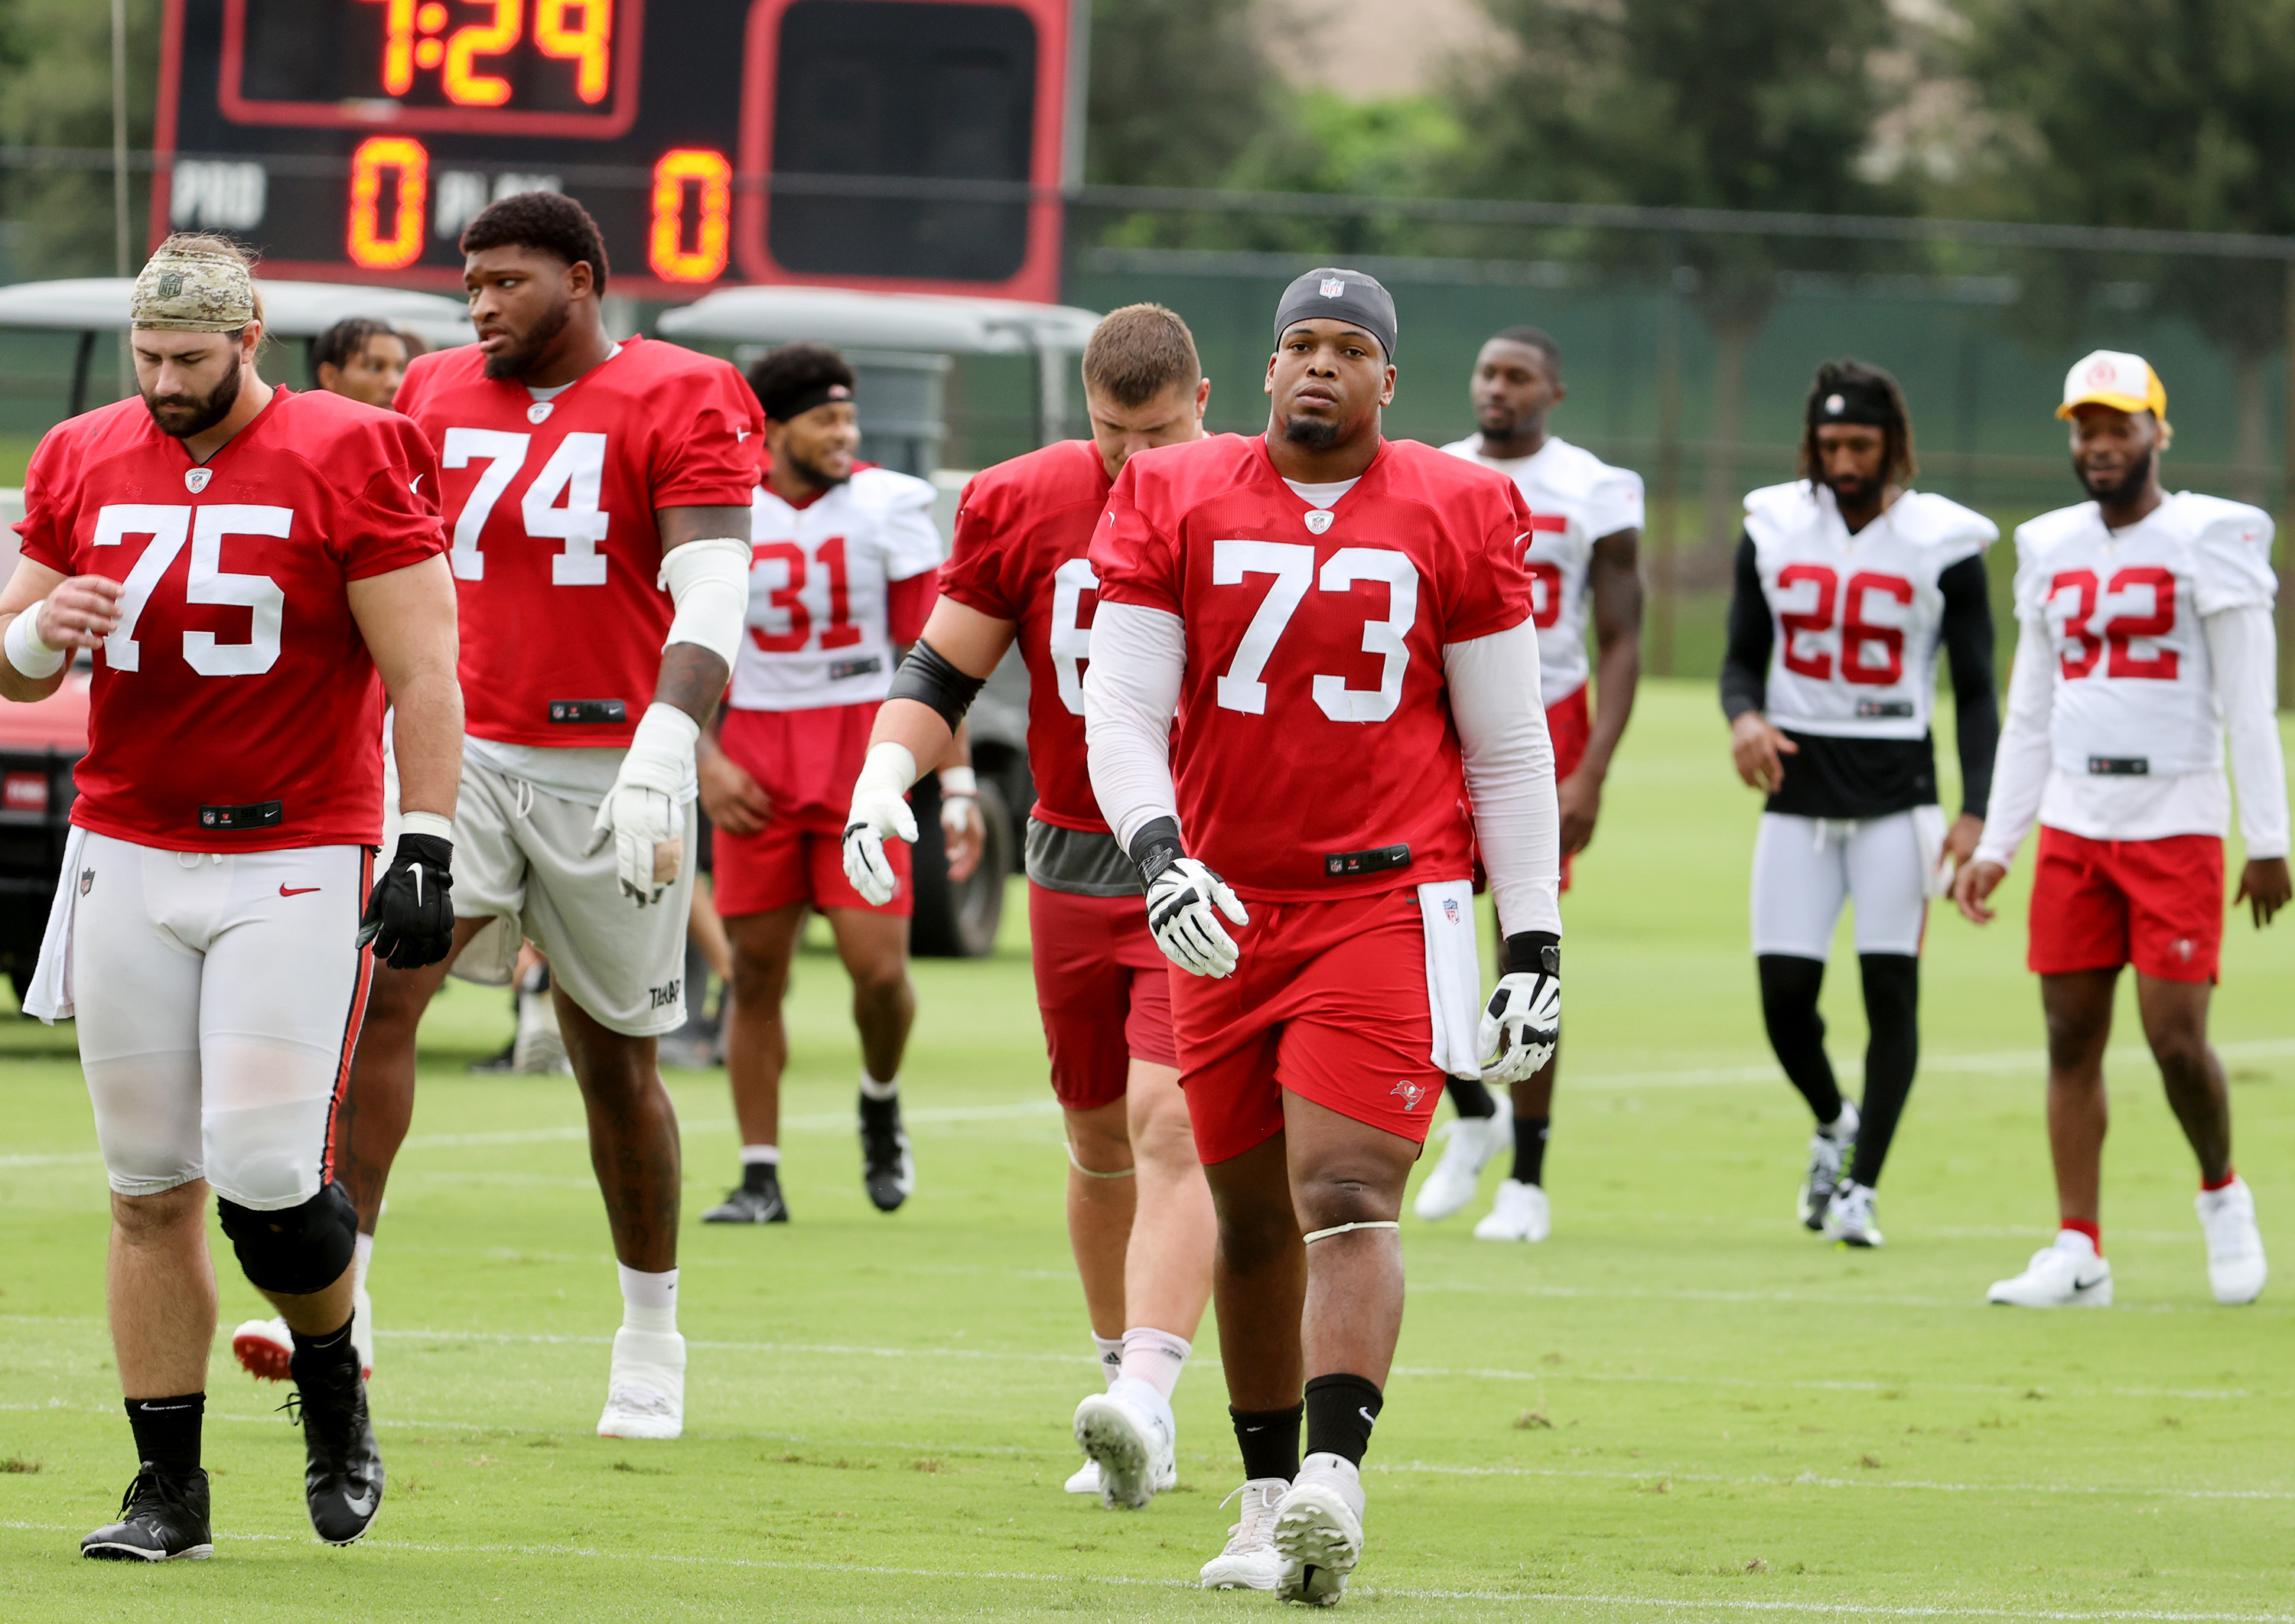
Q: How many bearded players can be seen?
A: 7